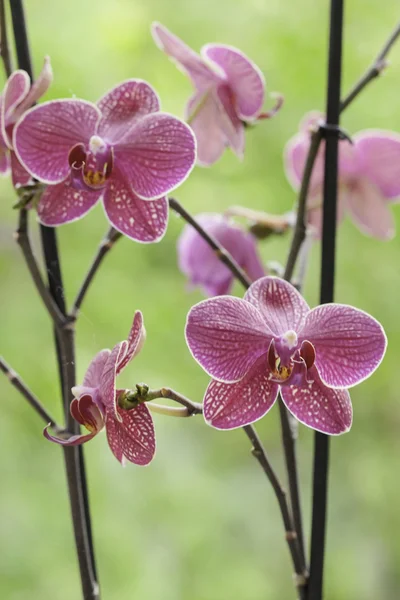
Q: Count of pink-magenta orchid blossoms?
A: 7